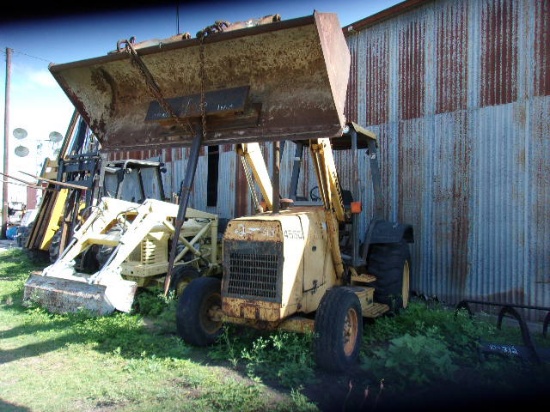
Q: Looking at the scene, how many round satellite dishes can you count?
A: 3